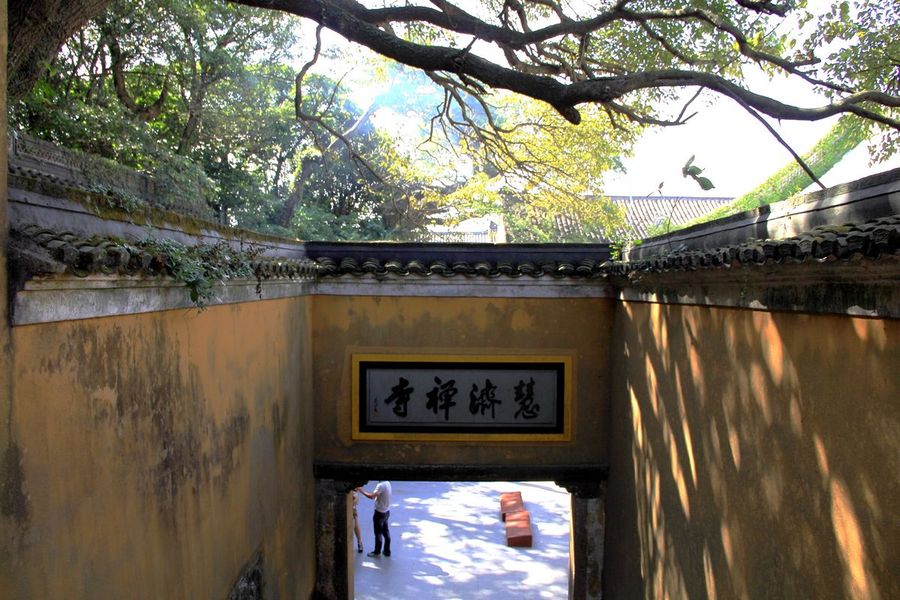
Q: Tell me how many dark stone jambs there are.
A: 2